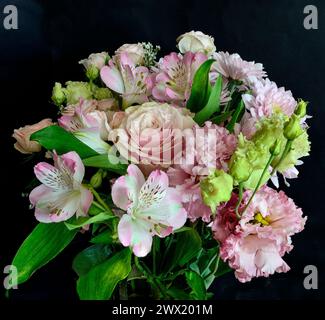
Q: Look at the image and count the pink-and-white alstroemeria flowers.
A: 5